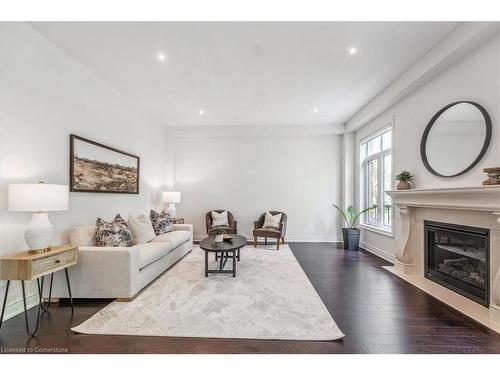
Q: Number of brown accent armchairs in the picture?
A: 2